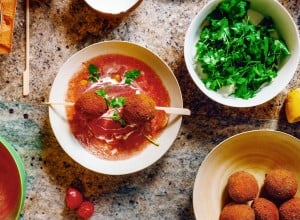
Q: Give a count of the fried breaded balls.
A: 7